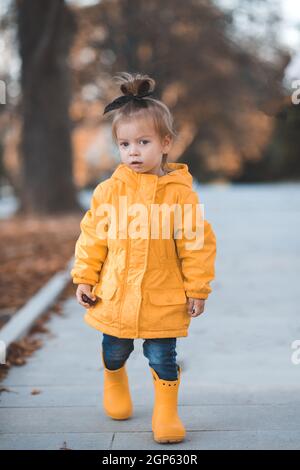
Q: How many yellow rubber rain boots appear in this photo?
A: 2